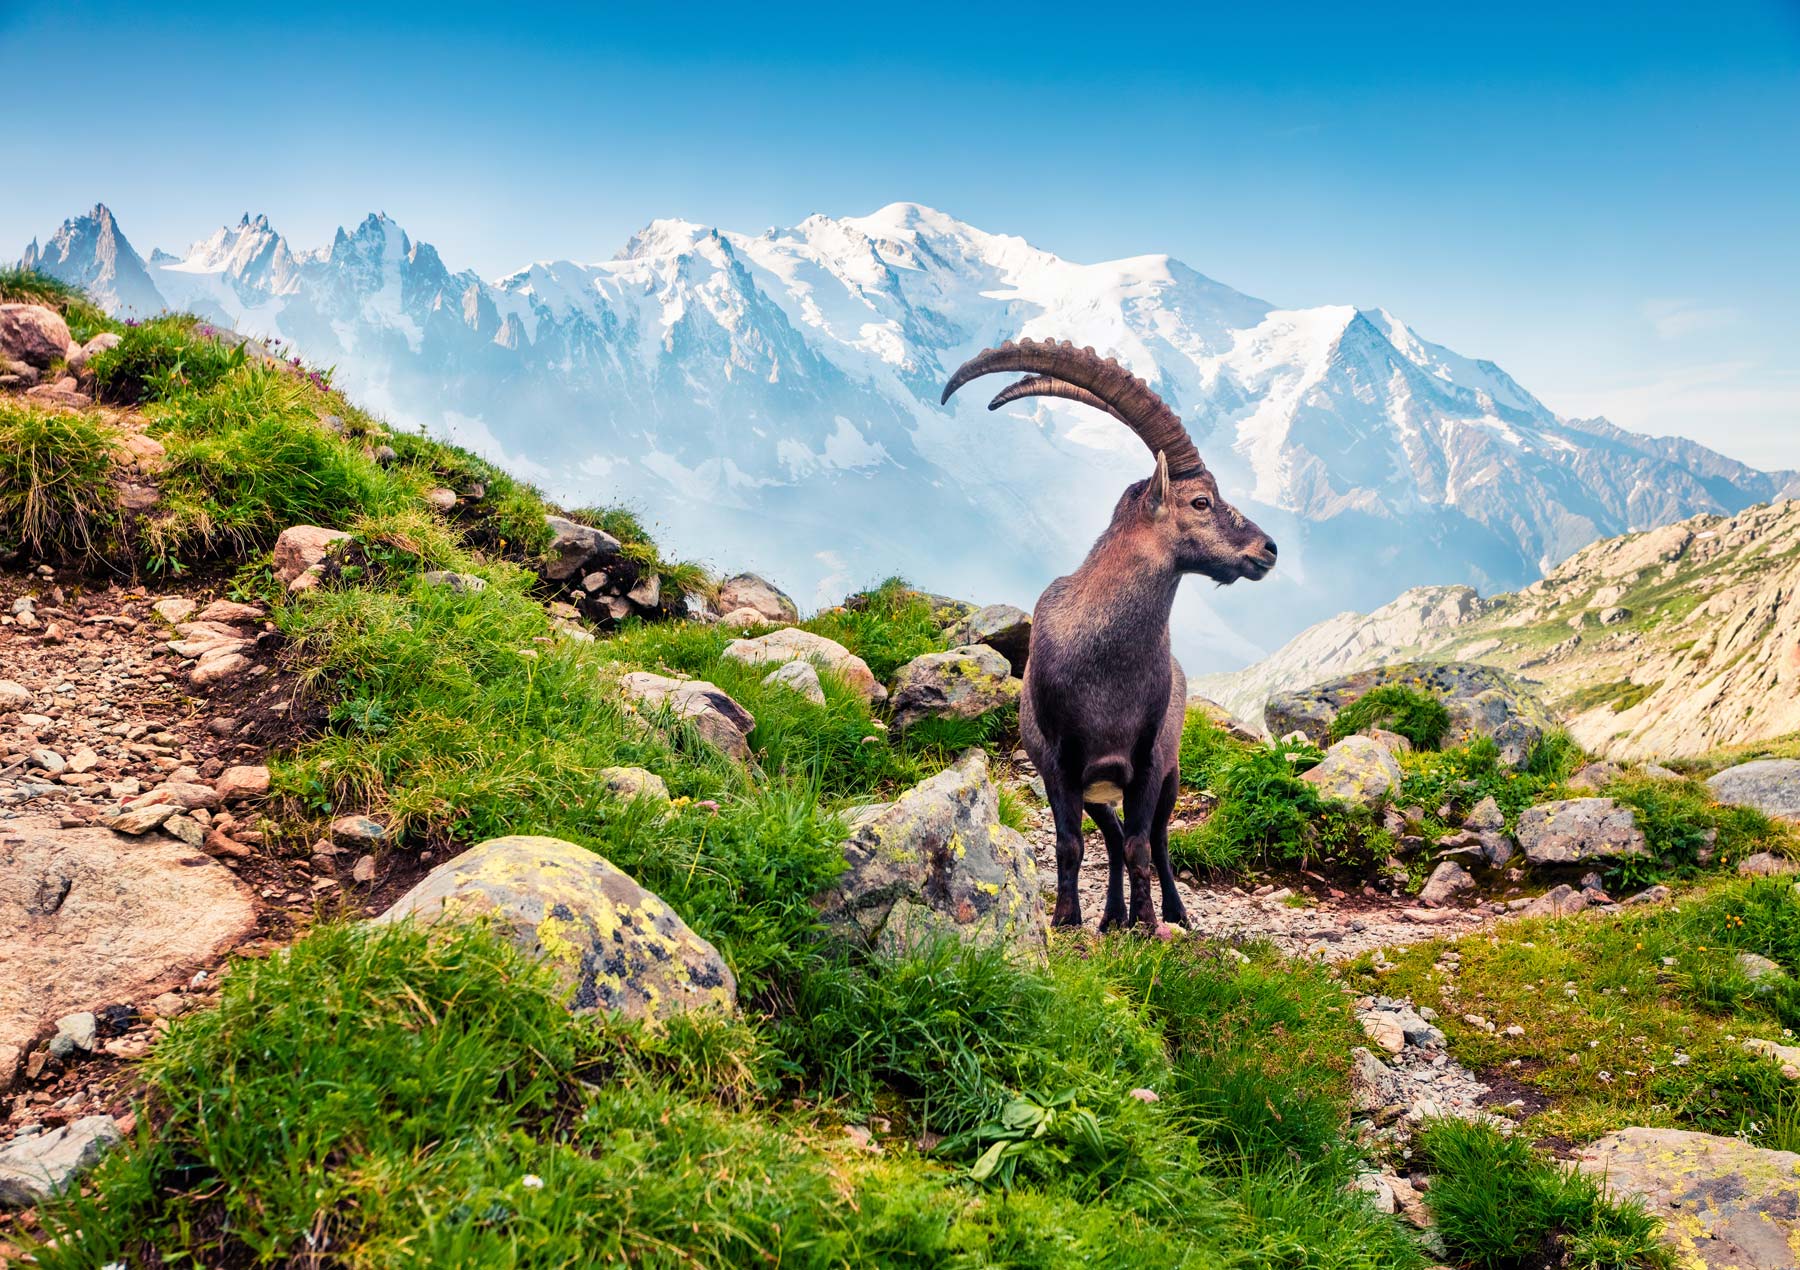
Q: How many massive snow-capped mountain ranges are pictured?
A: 1